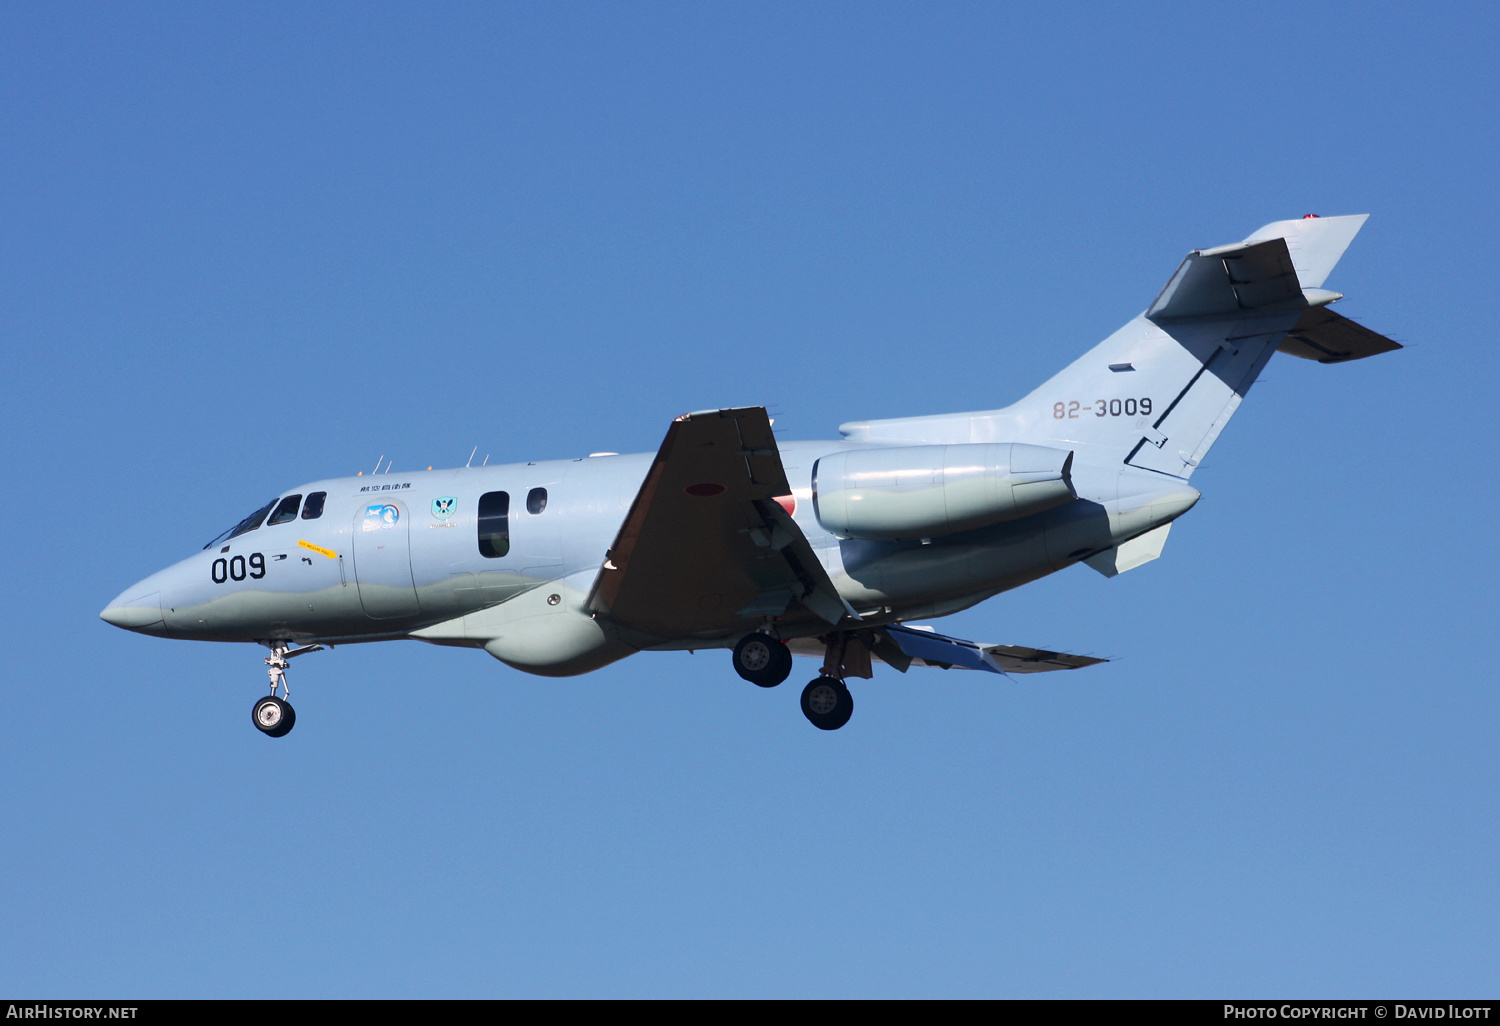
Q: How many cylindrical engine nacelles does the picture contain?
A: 1